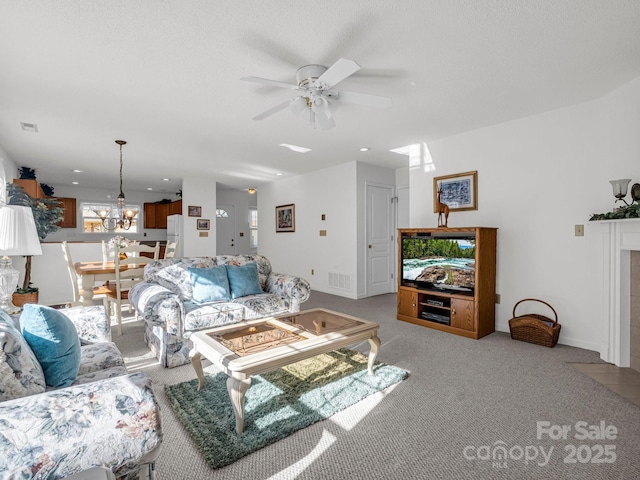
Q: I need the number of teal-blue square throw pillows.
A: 3